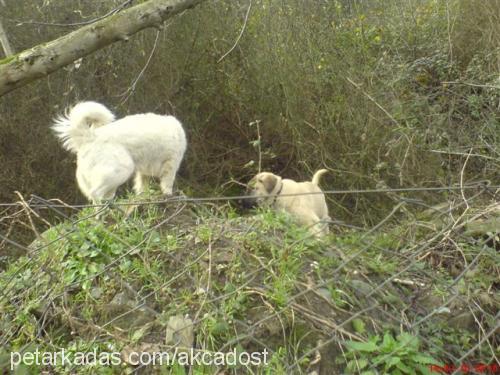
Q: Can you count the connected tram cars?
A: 0